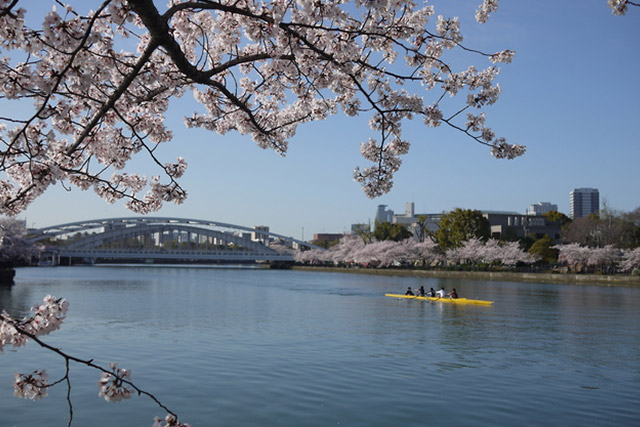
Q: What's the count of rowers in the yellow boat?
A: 5